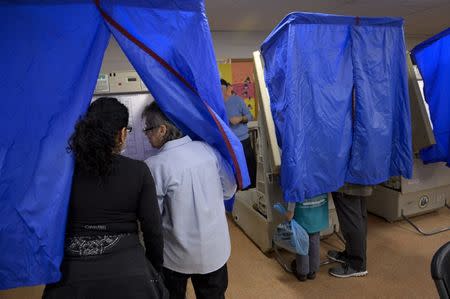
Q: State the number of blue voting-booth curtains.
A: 3